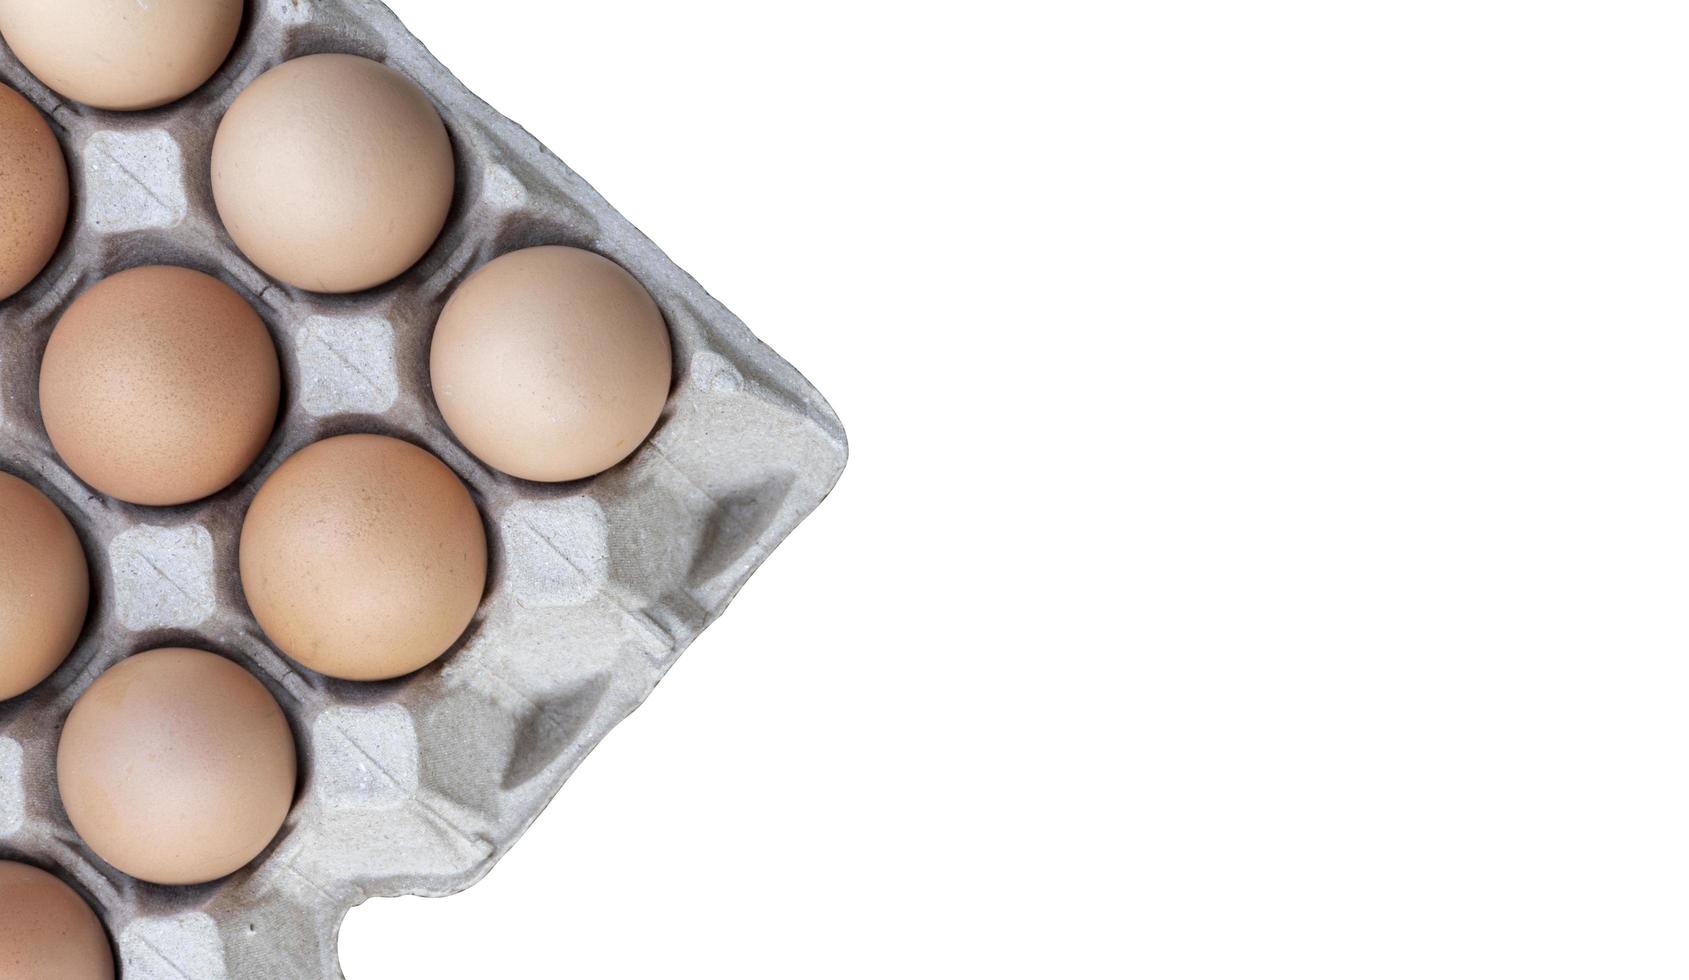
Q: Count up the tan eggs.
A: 9